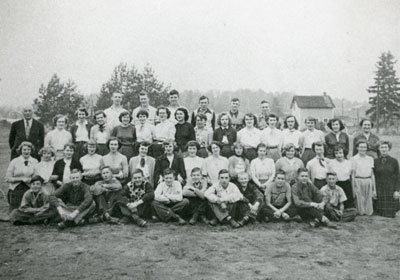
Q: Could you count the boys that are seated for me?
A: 11